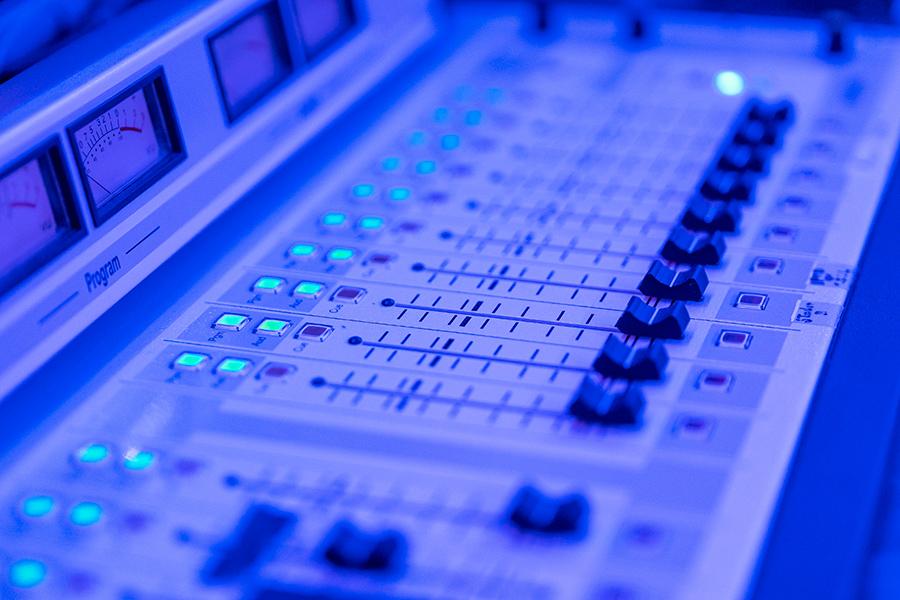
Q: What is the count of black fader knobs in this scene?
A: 12